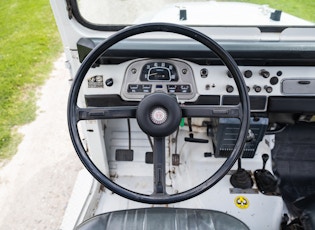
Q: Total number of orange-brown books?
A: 0